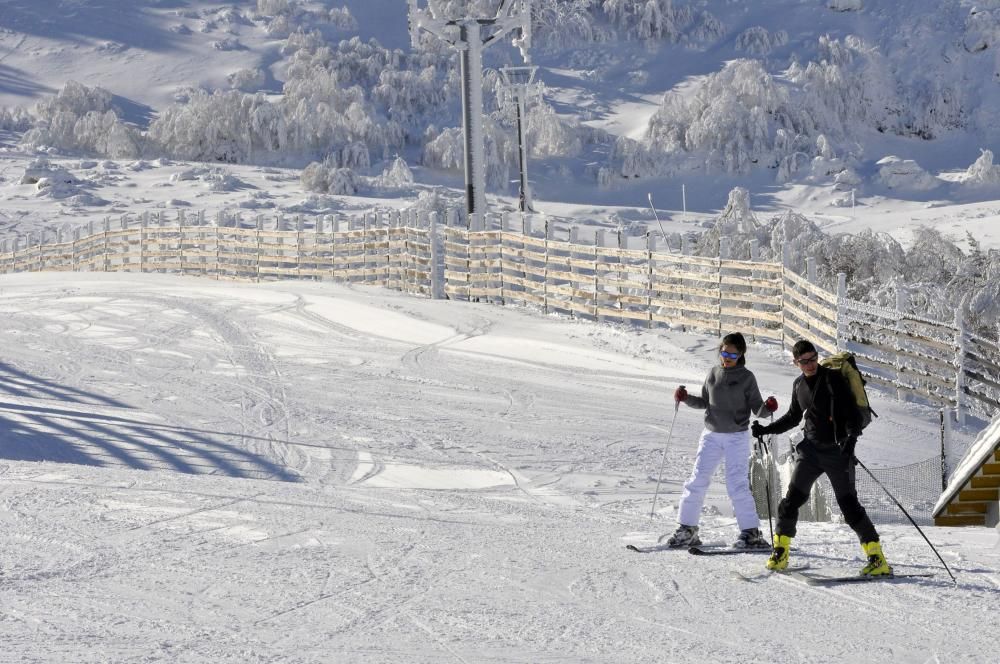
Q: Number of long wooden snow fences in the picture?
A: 1